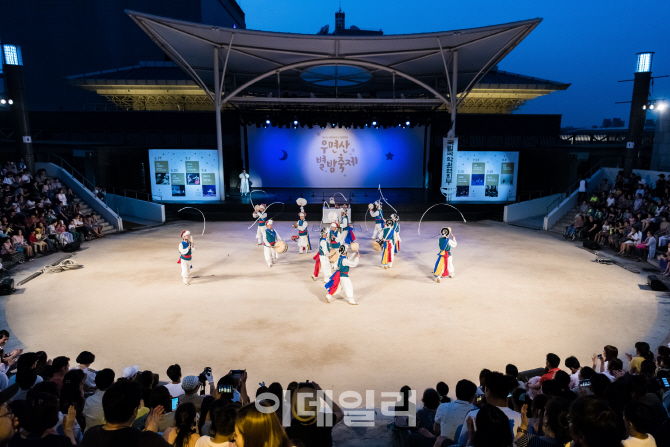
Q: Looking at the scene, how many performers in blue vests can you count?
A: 12